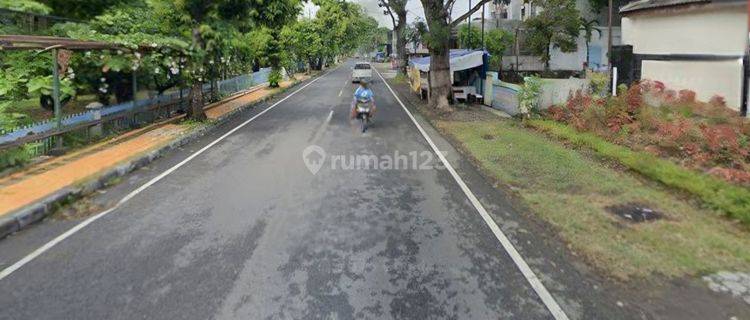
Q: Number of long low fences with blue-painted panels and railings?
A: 1